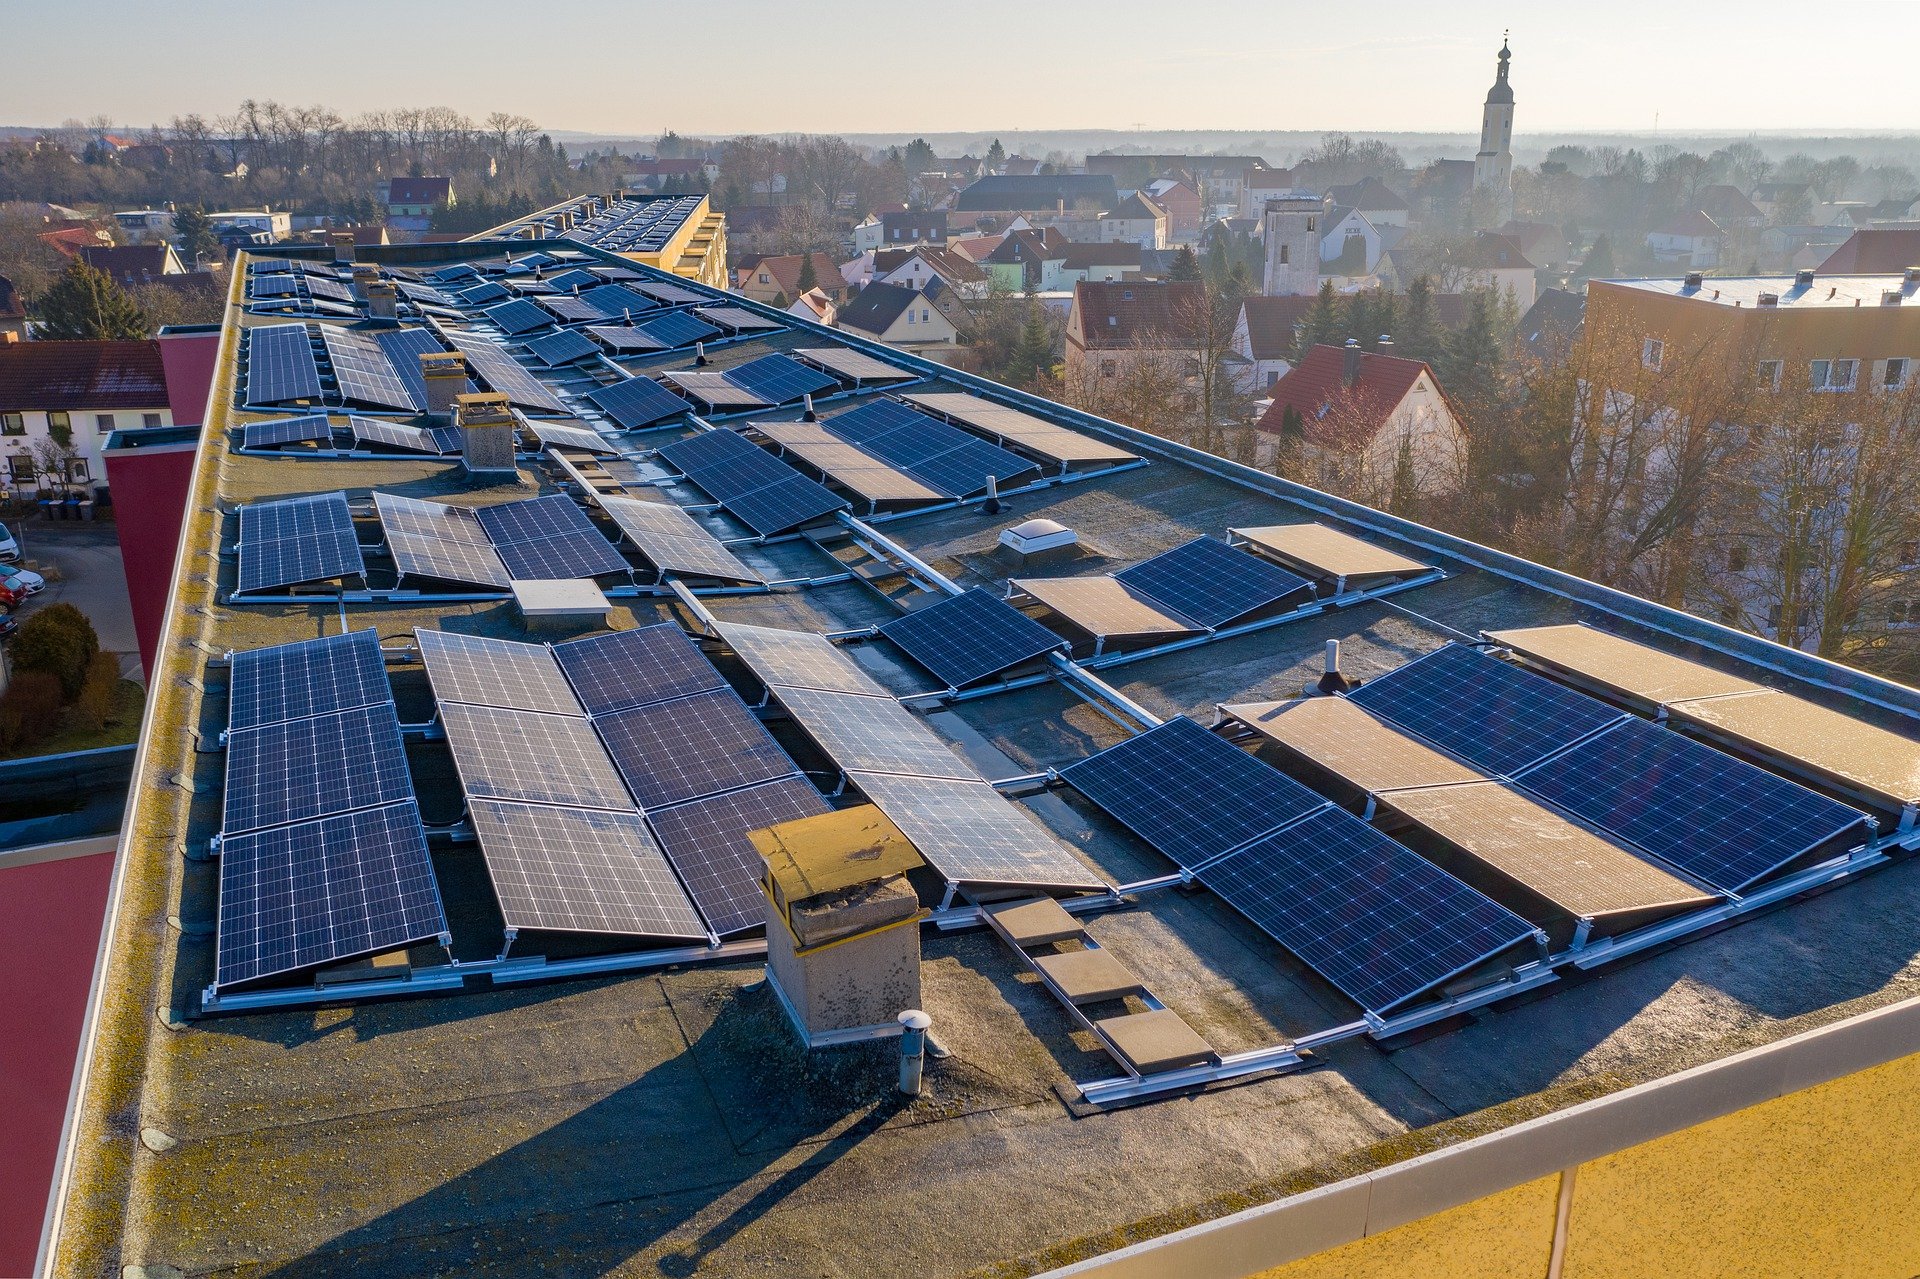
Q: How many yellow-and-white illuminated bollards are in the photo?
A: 0